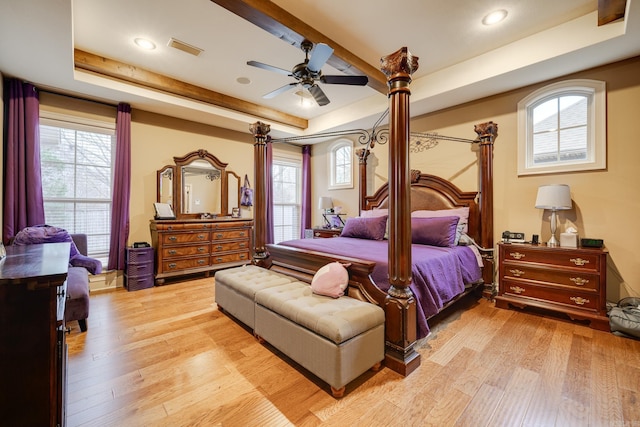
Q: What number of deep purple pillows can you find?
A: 2